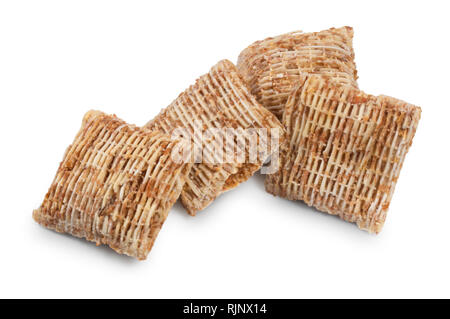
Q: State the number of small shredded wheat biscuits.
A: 4